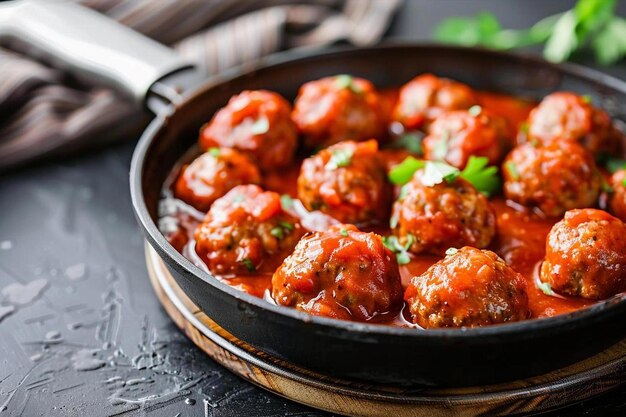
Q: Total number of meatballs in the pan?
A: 14